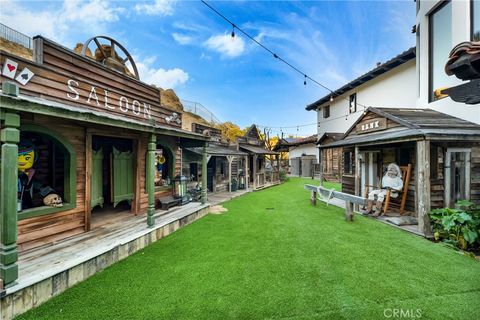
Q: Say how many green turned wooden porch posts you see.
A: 3